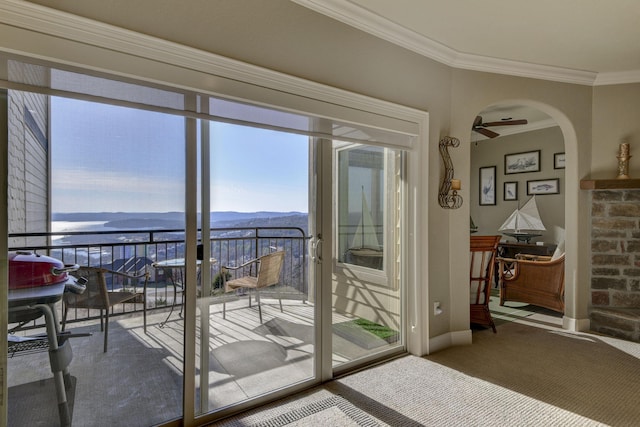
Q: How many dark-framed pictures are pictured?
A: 5